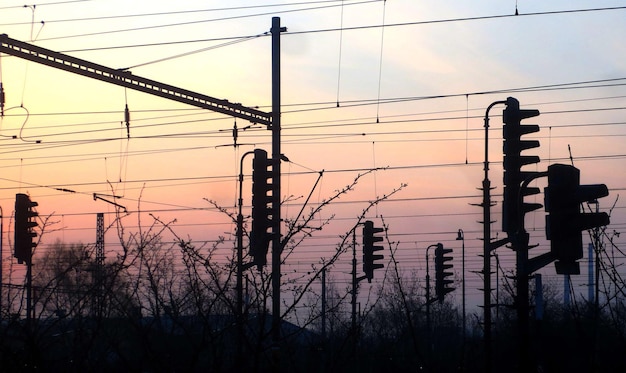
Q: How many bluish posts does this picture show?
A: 3